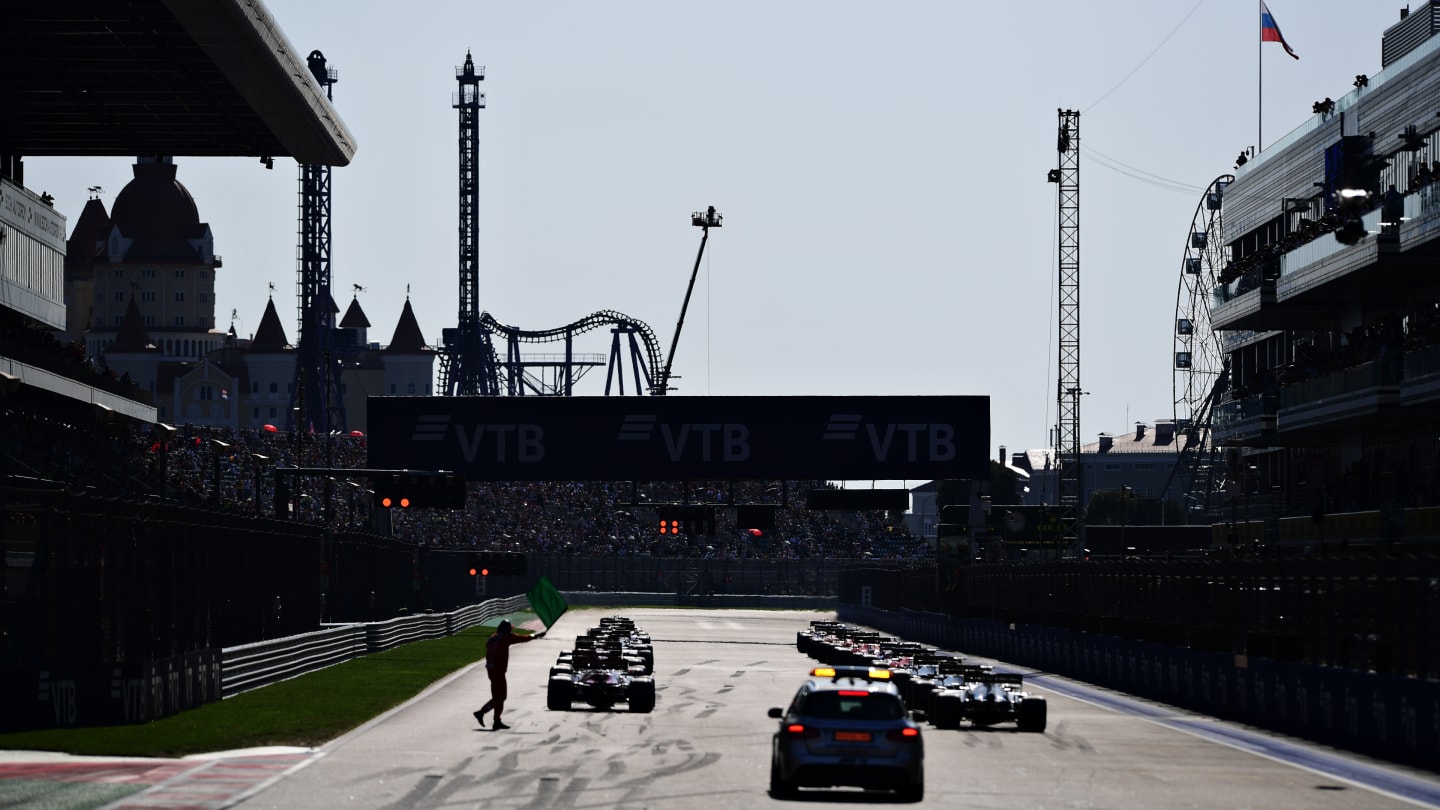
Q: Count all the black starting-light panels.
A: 3